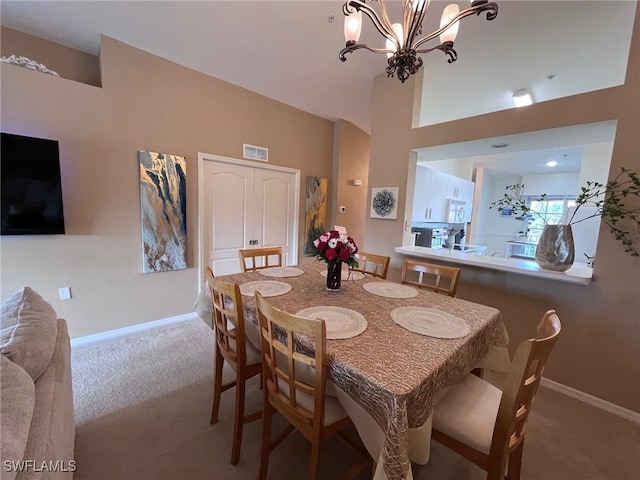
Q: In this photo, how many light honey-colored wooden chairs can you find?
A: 6